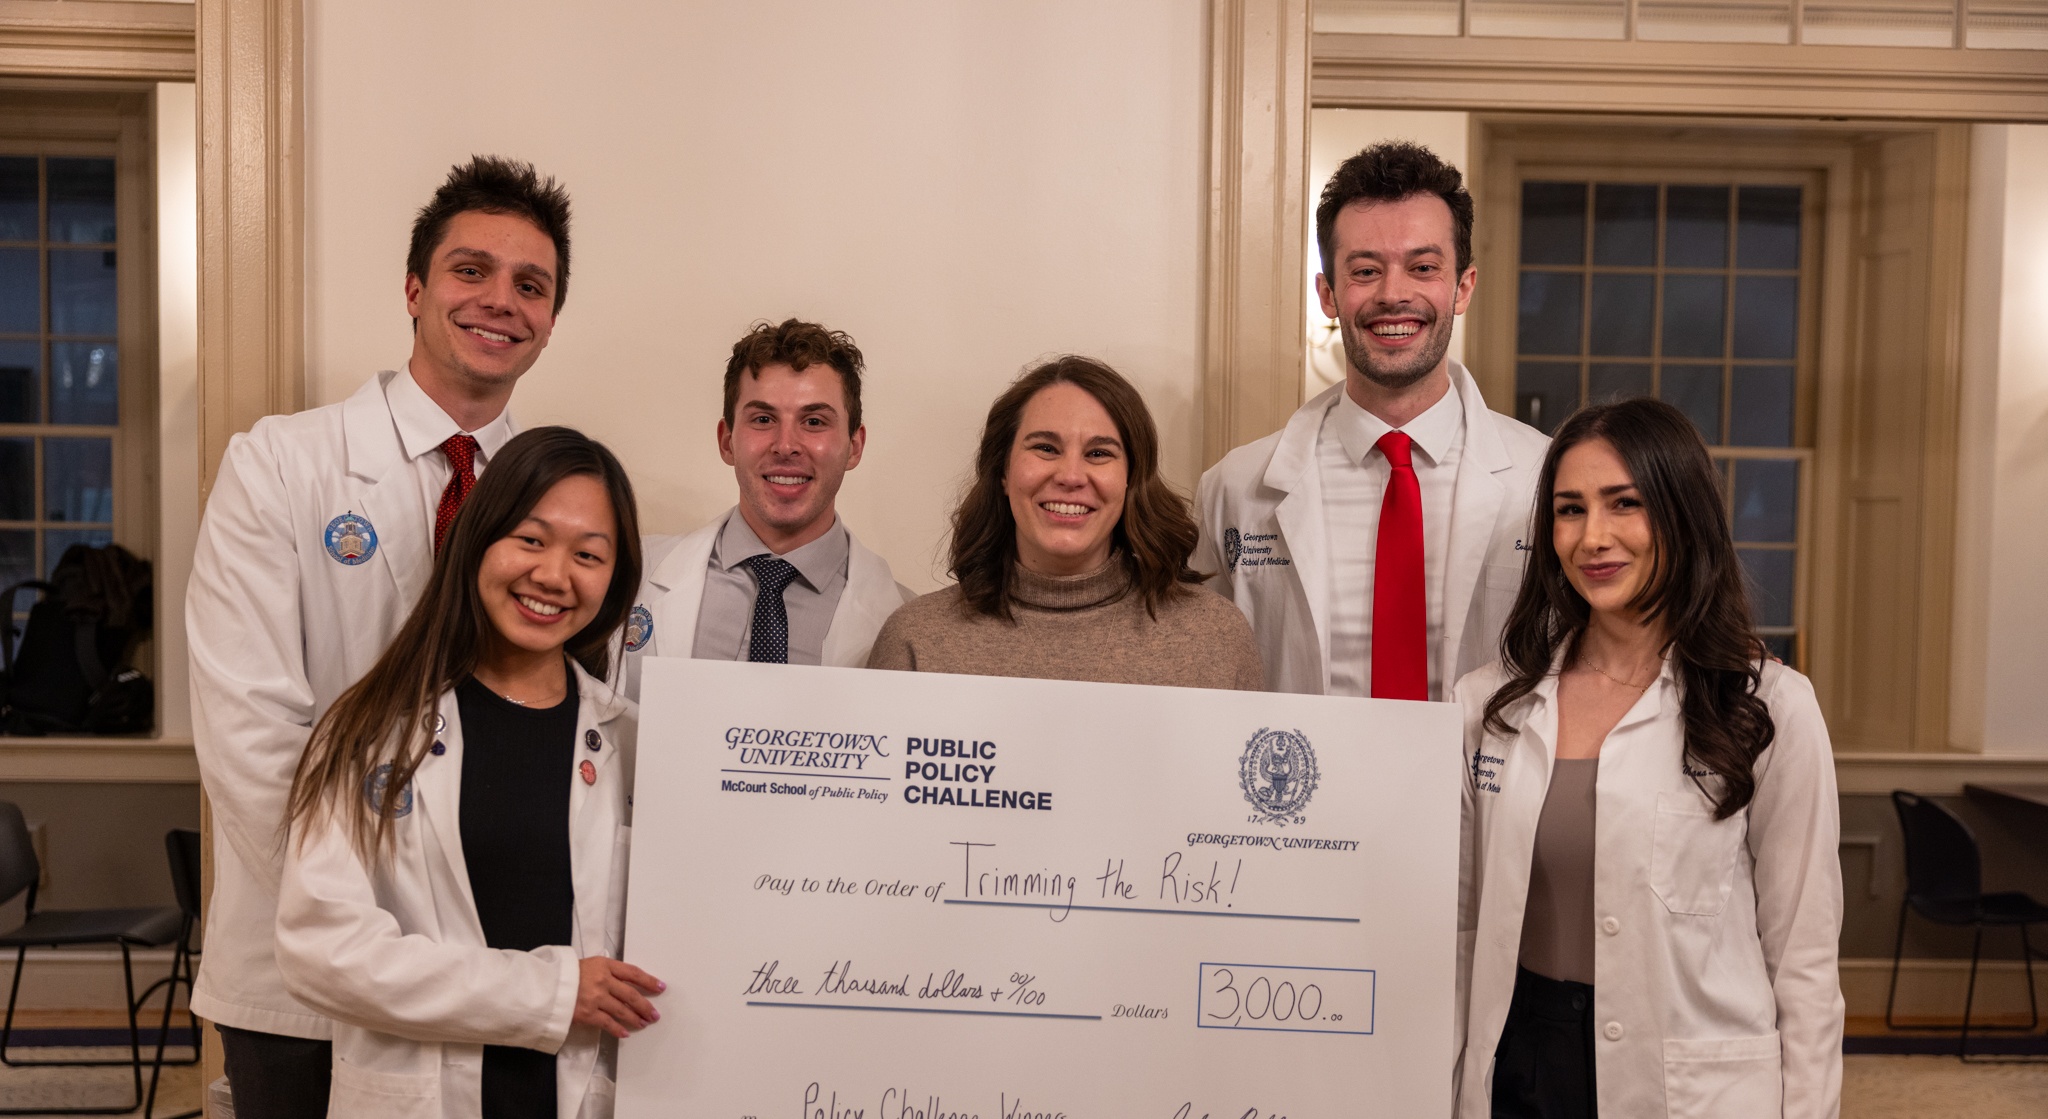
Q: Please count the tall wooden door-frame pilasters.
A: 2